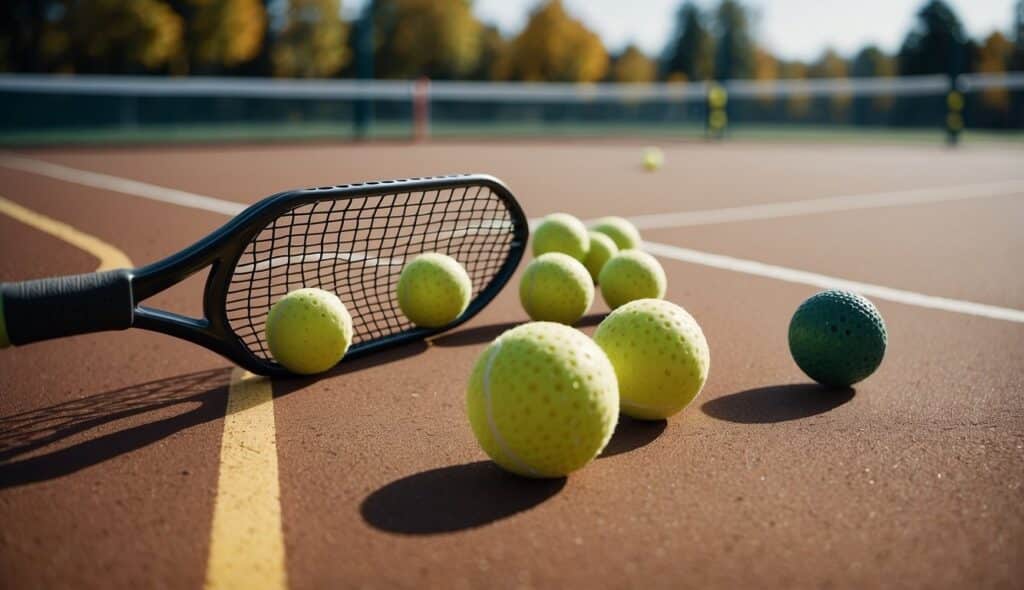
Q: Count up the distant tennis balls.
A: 1